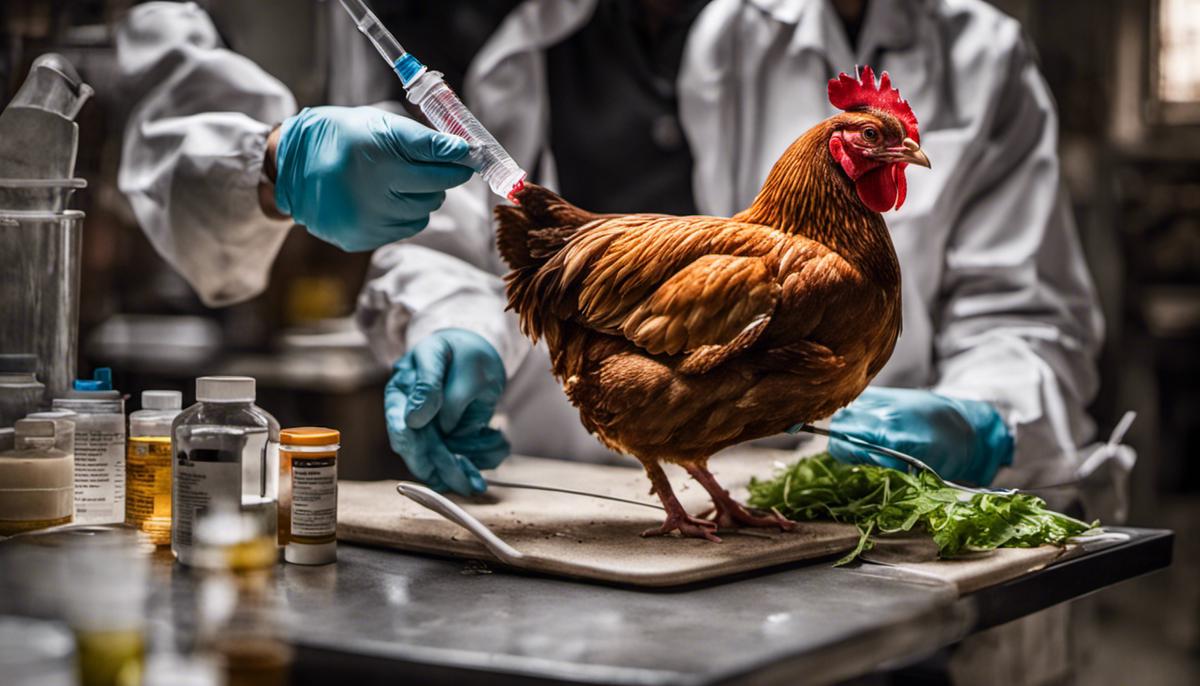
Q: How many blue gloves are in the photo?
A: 3